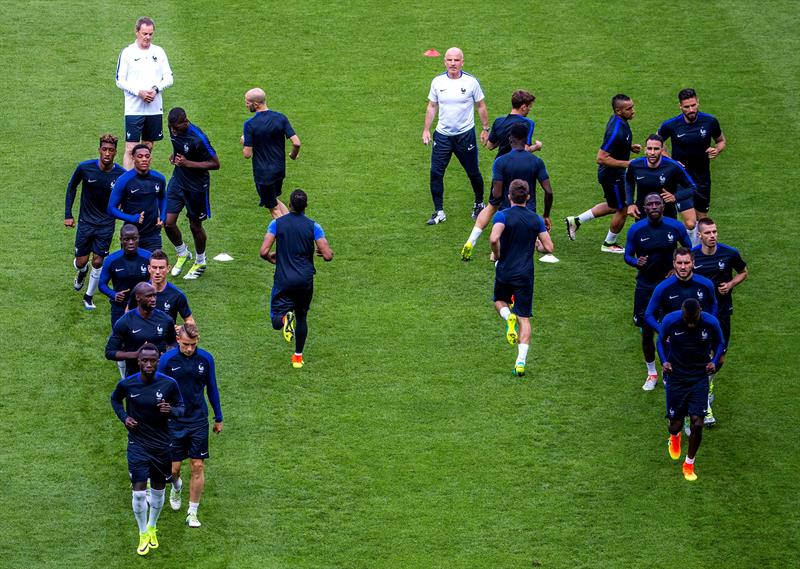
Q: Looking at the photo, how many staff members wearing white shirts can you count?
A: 2